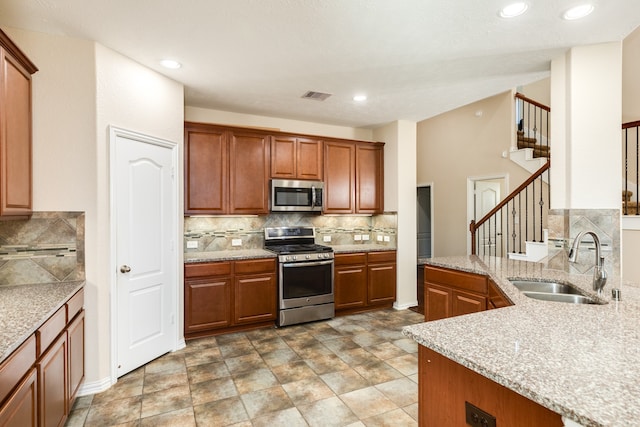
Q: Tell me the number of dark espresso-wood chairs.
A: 0